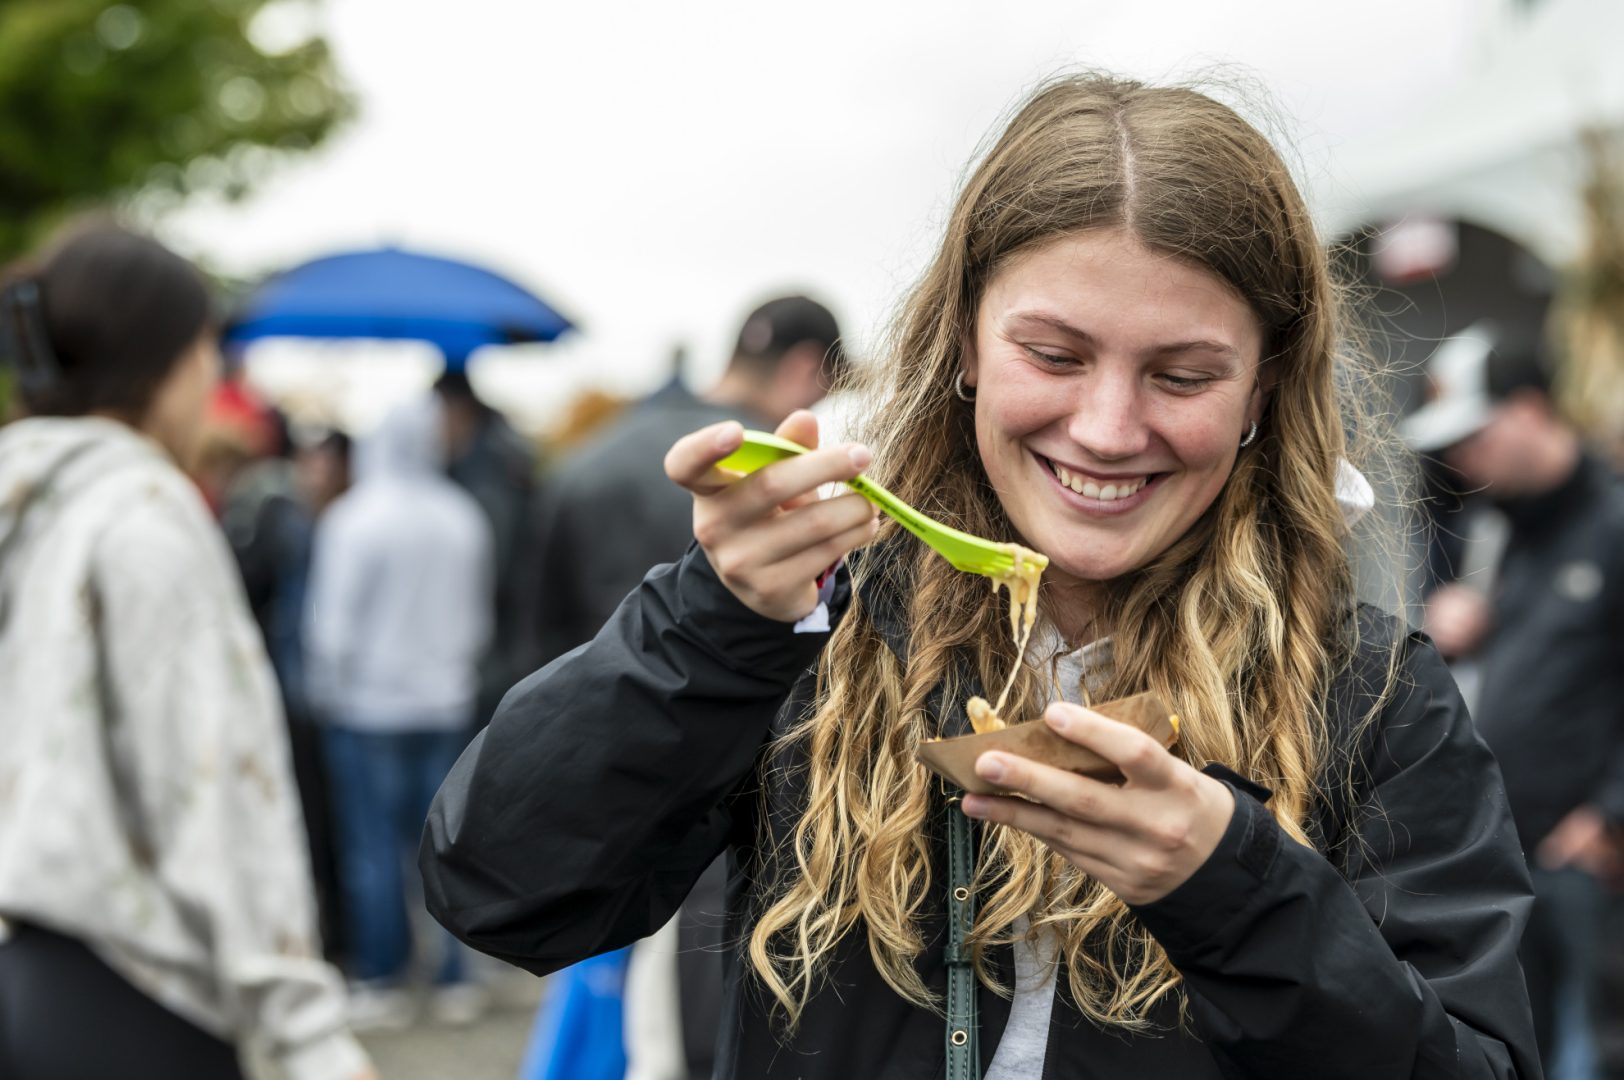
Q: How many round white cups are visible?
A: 0